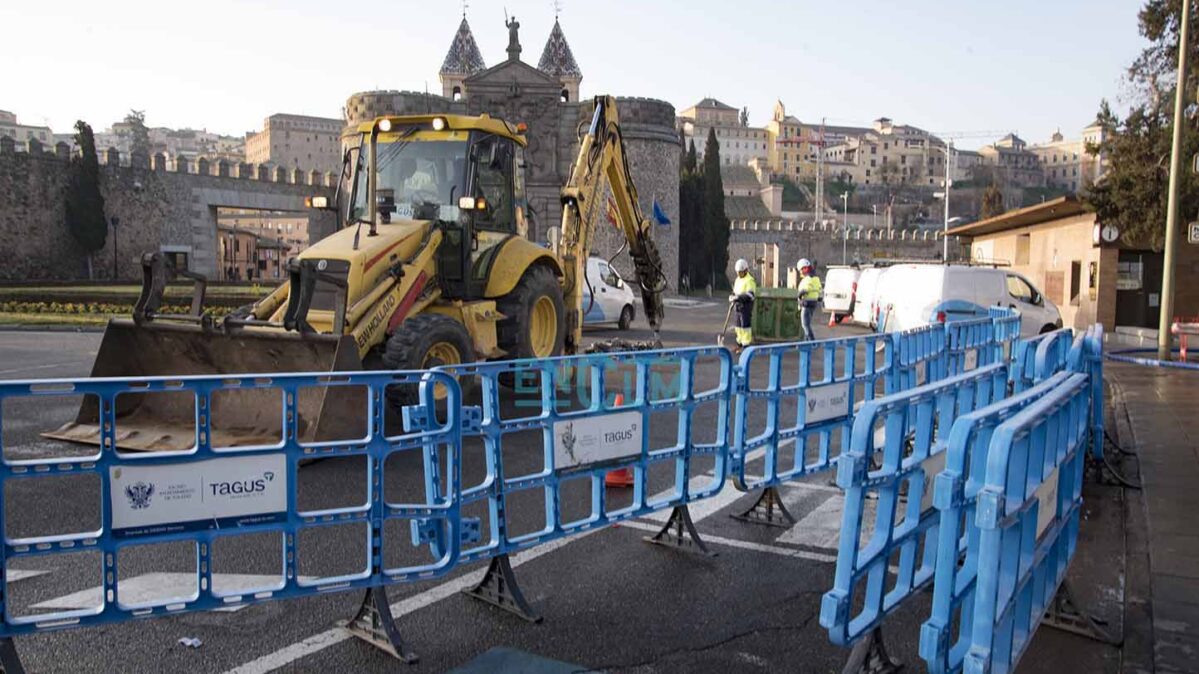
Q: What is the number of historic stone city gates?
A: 1